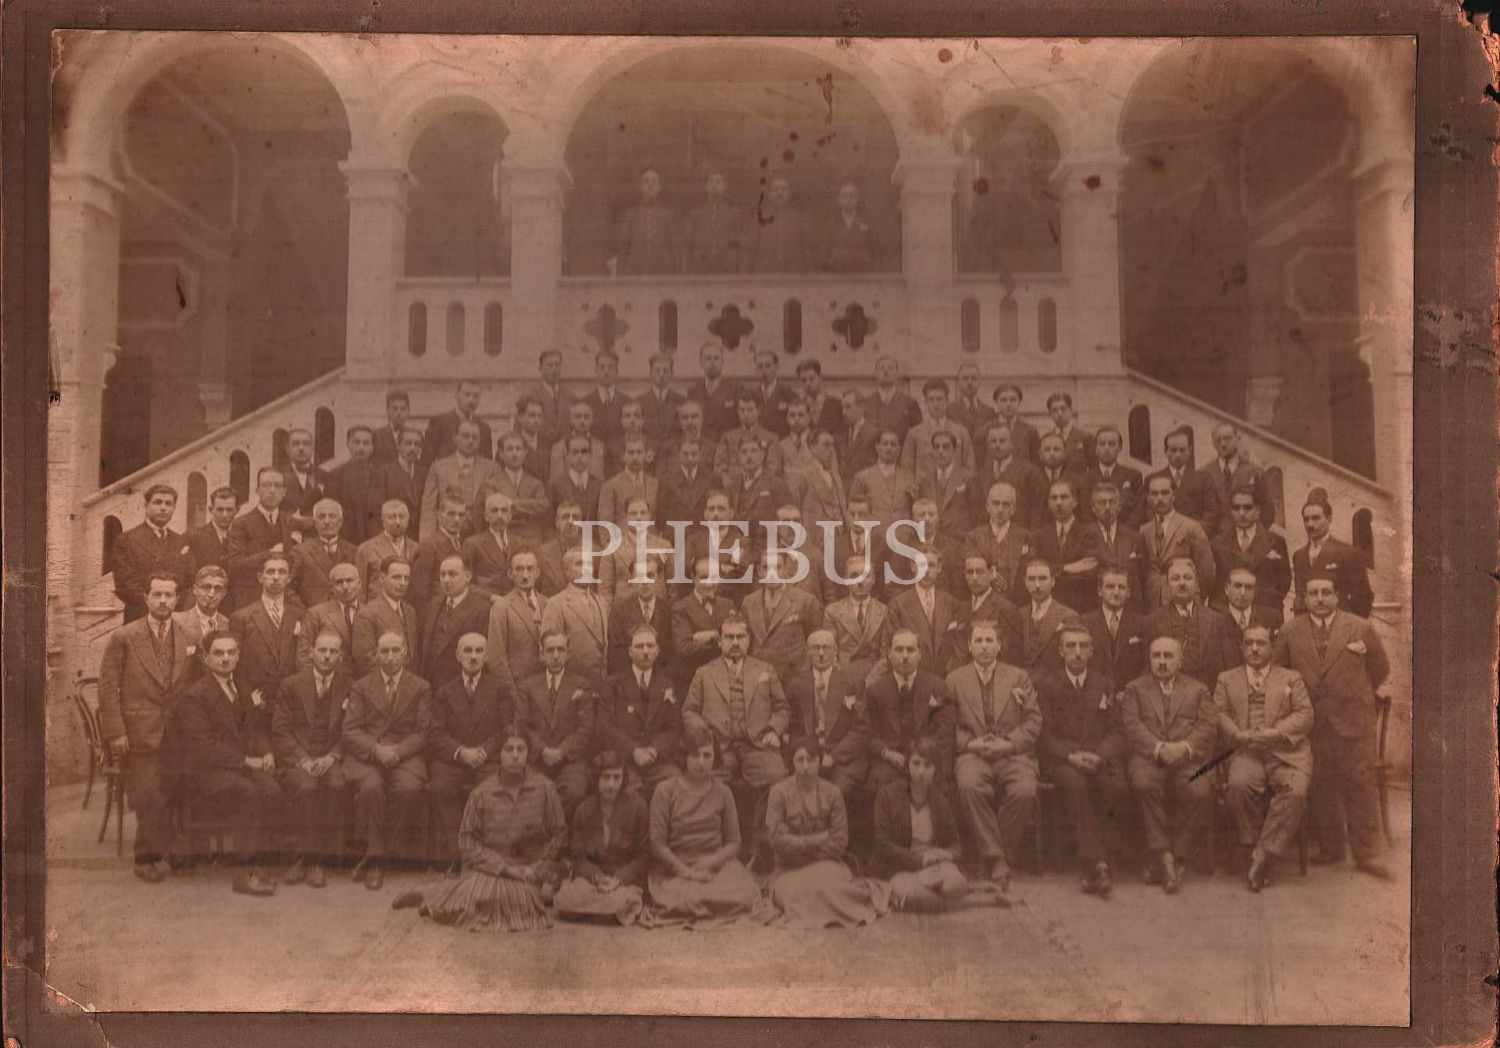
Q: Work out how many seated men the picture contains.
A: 13